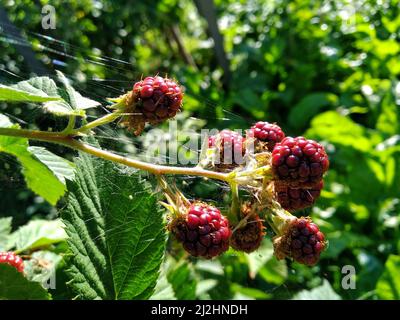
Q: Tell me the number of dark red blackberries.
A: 8